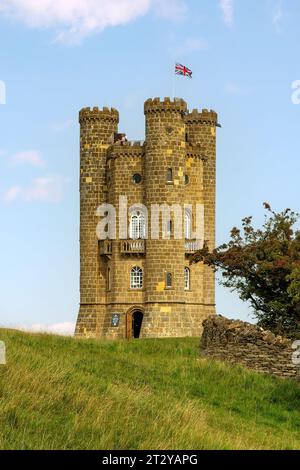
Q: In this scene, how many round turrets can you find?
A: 3